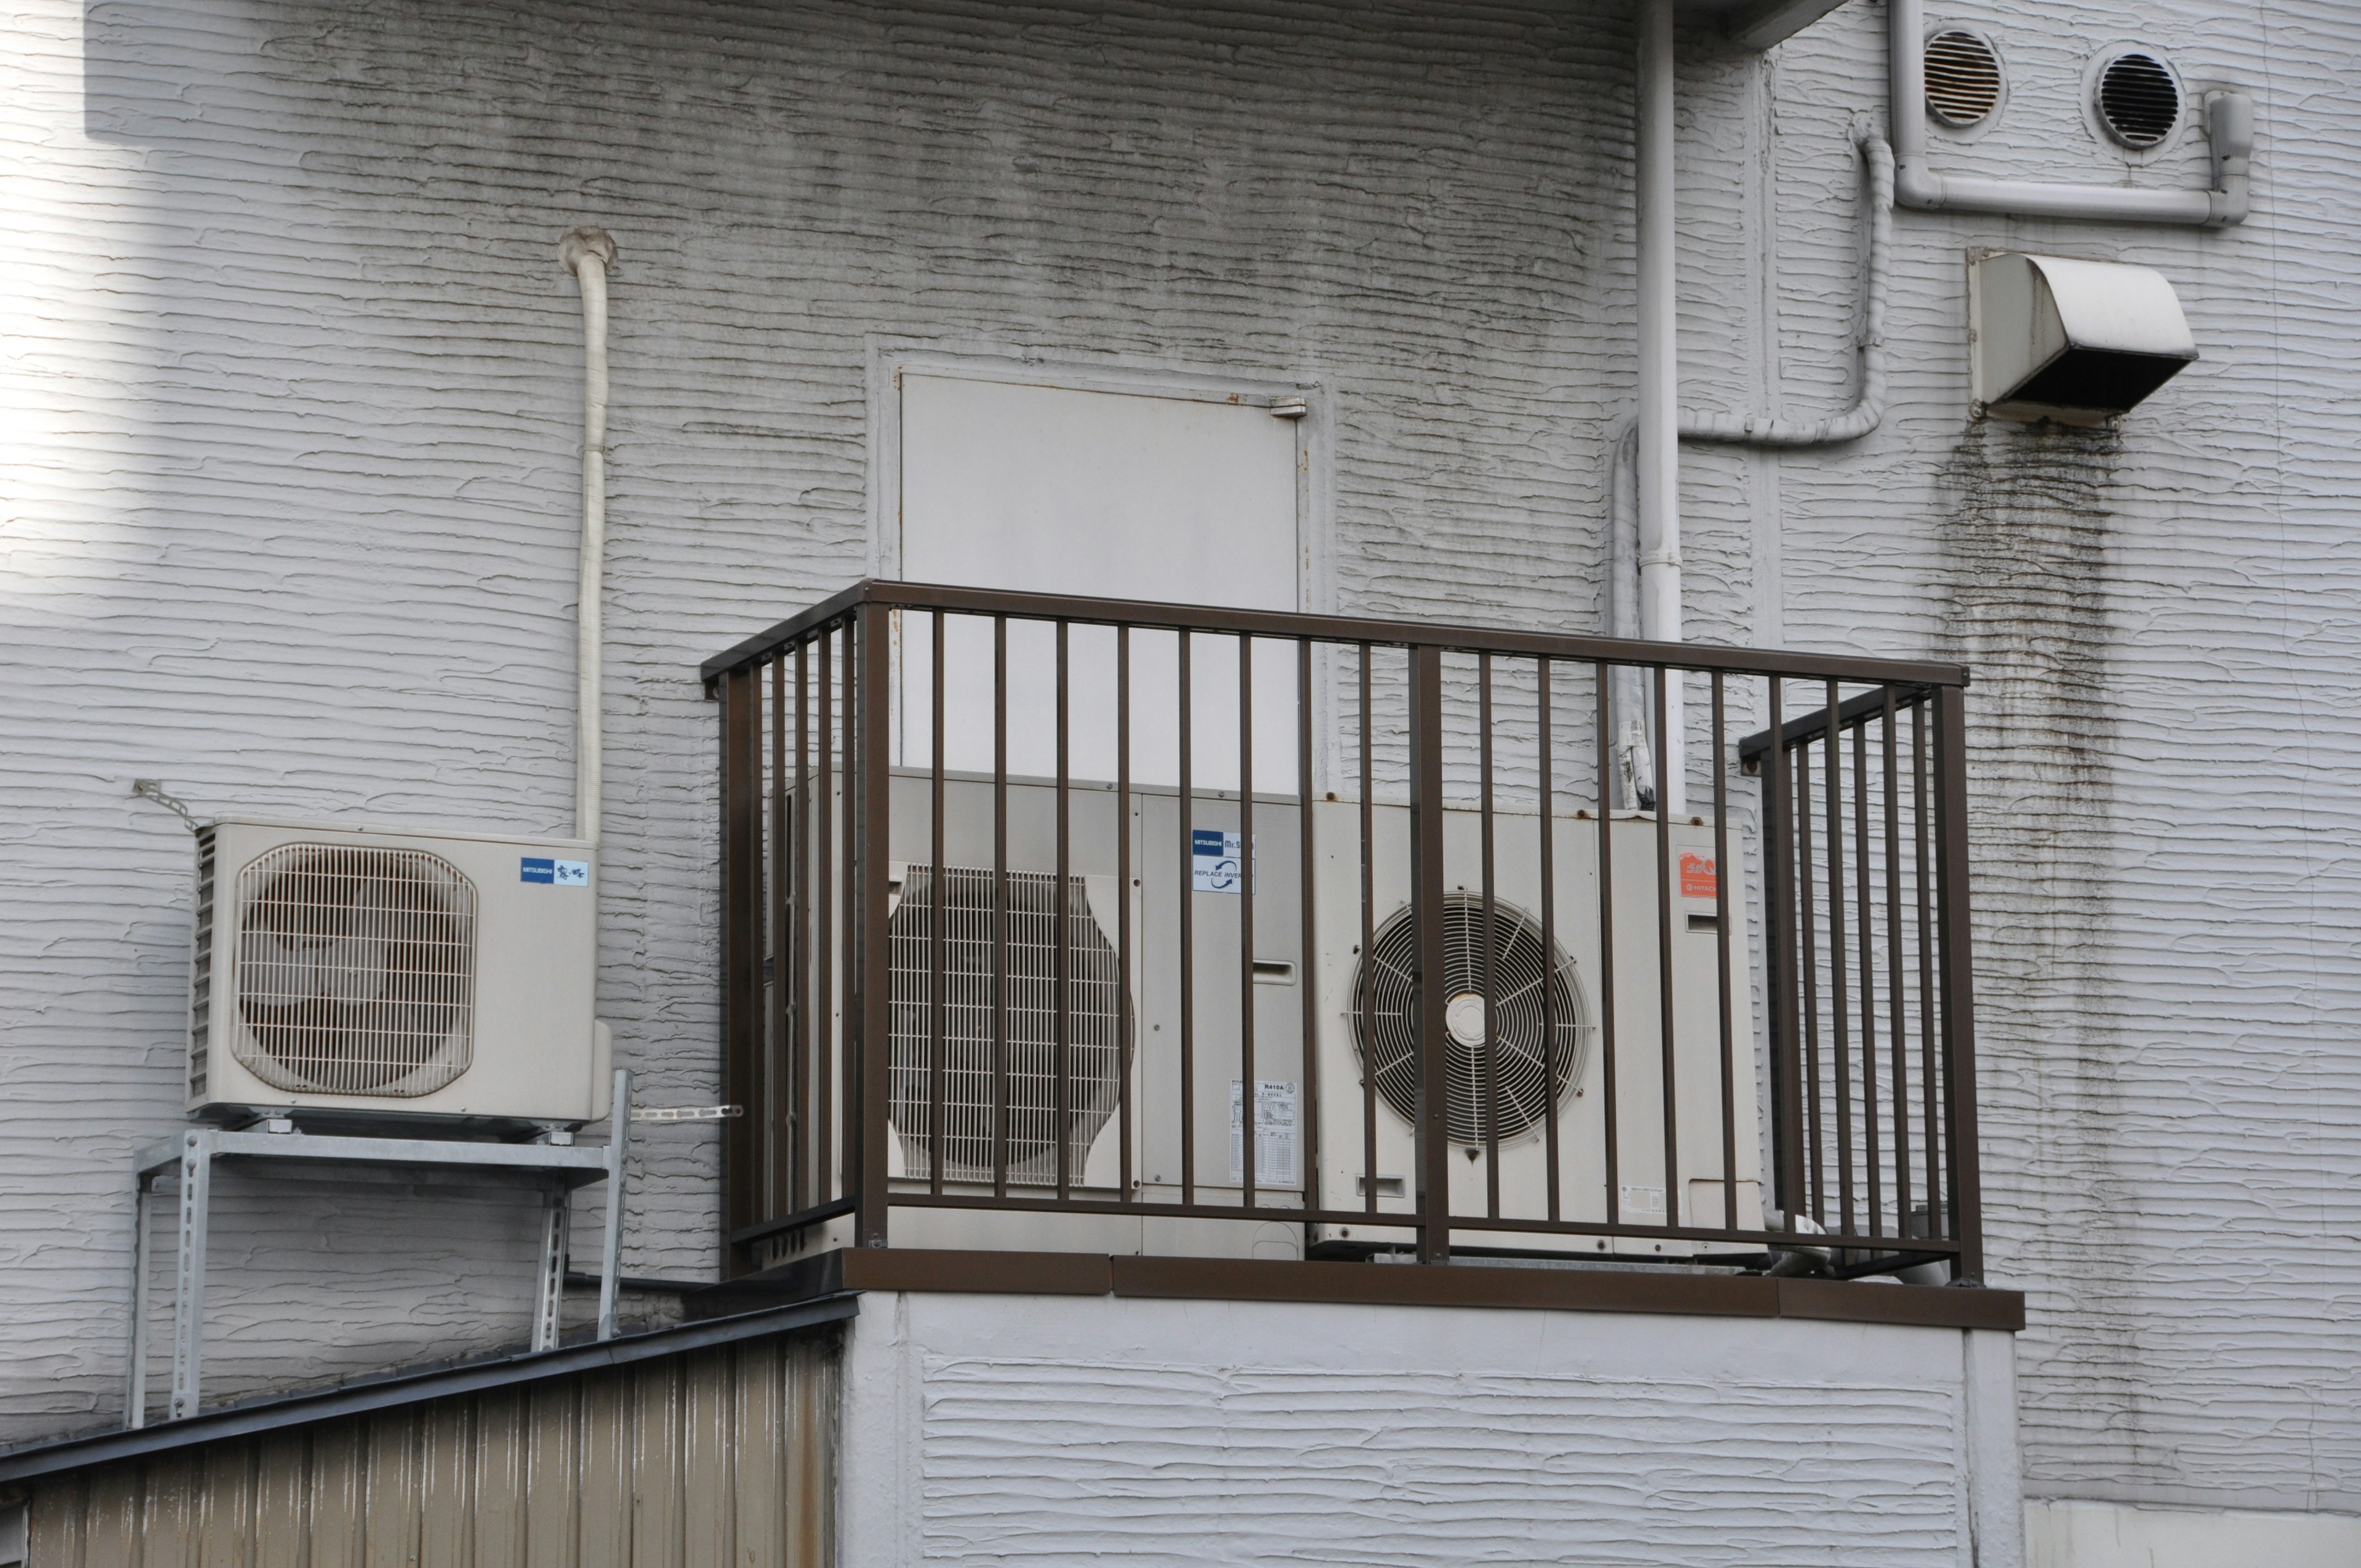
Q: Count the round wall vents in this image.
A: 2